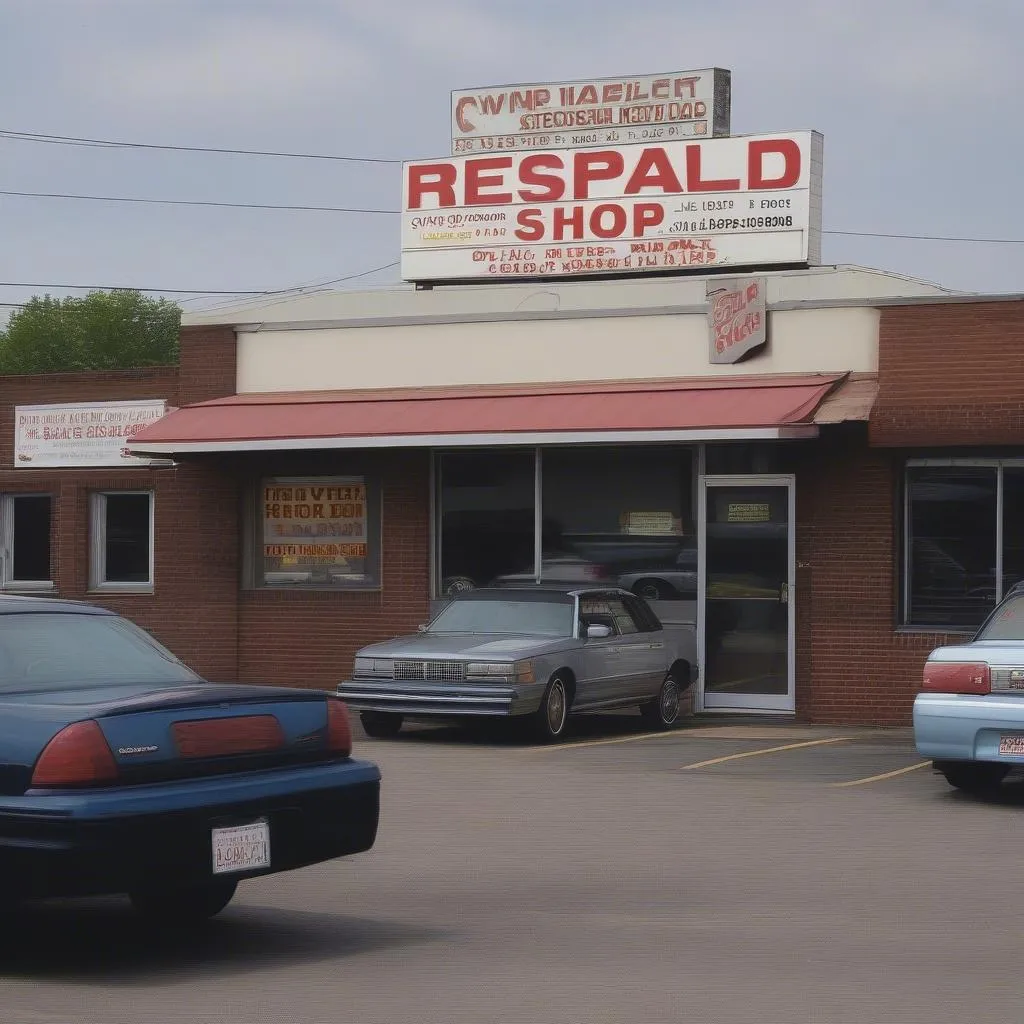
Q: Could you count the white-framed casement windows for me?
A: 2